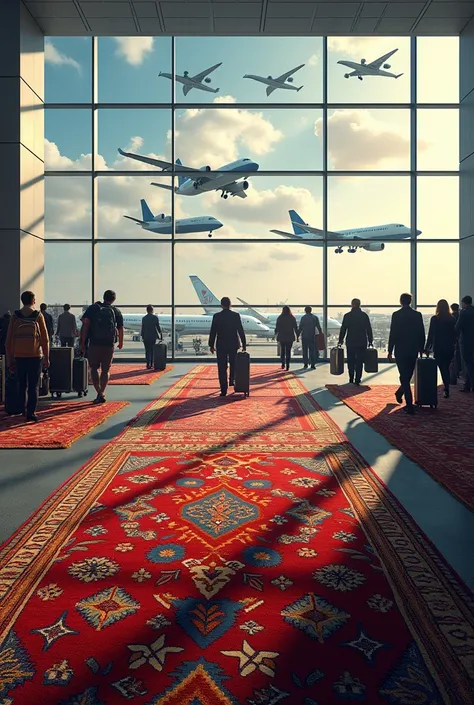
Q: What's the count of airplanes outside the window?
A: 8